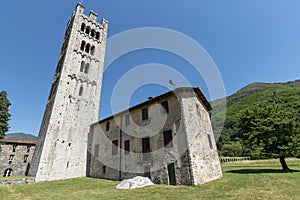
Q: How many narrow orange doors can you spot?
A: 0